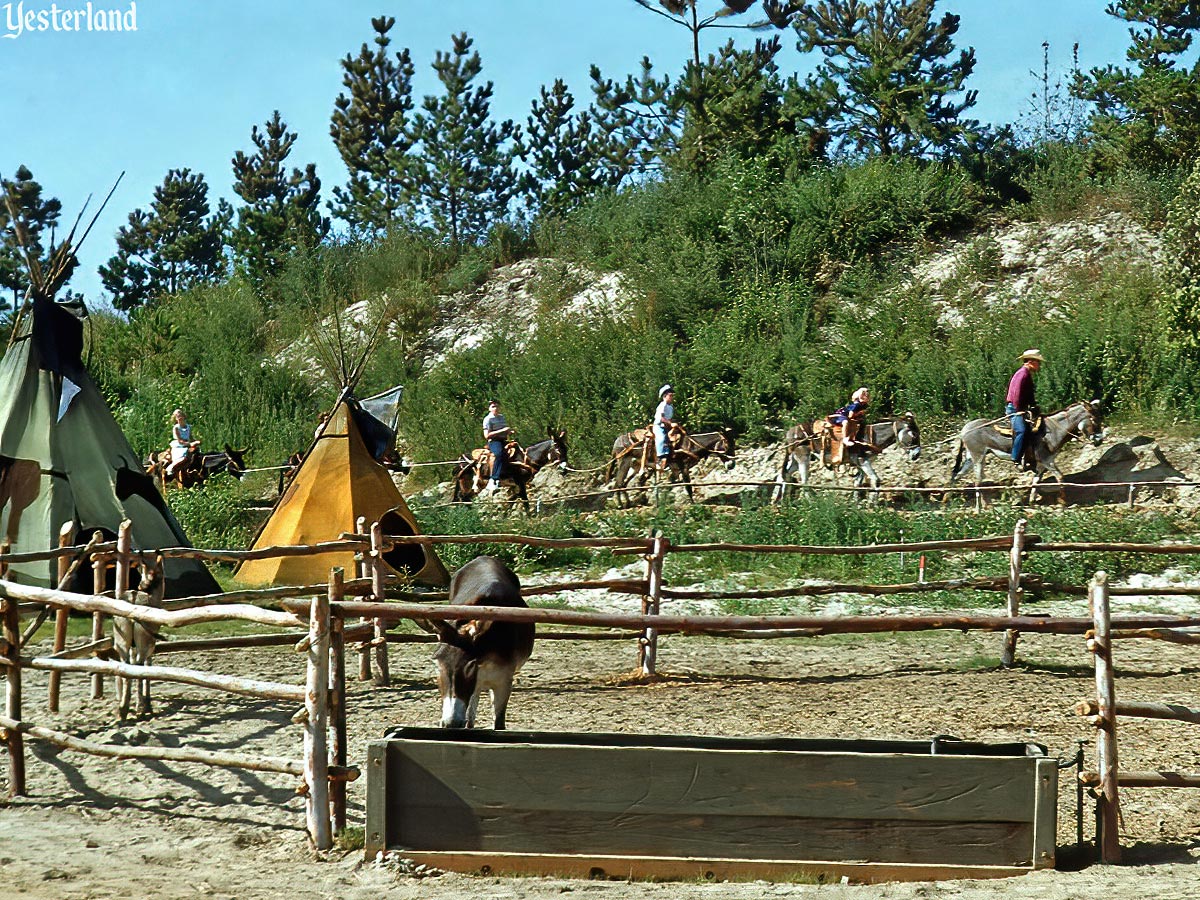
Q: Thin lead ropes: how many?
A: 5